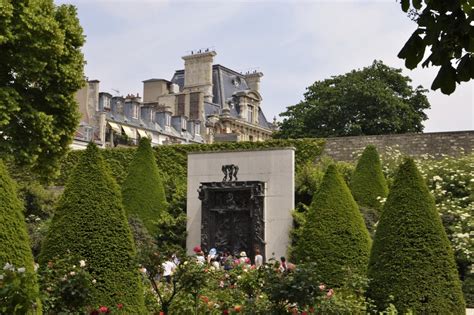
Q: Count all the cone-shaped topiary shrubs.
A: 6